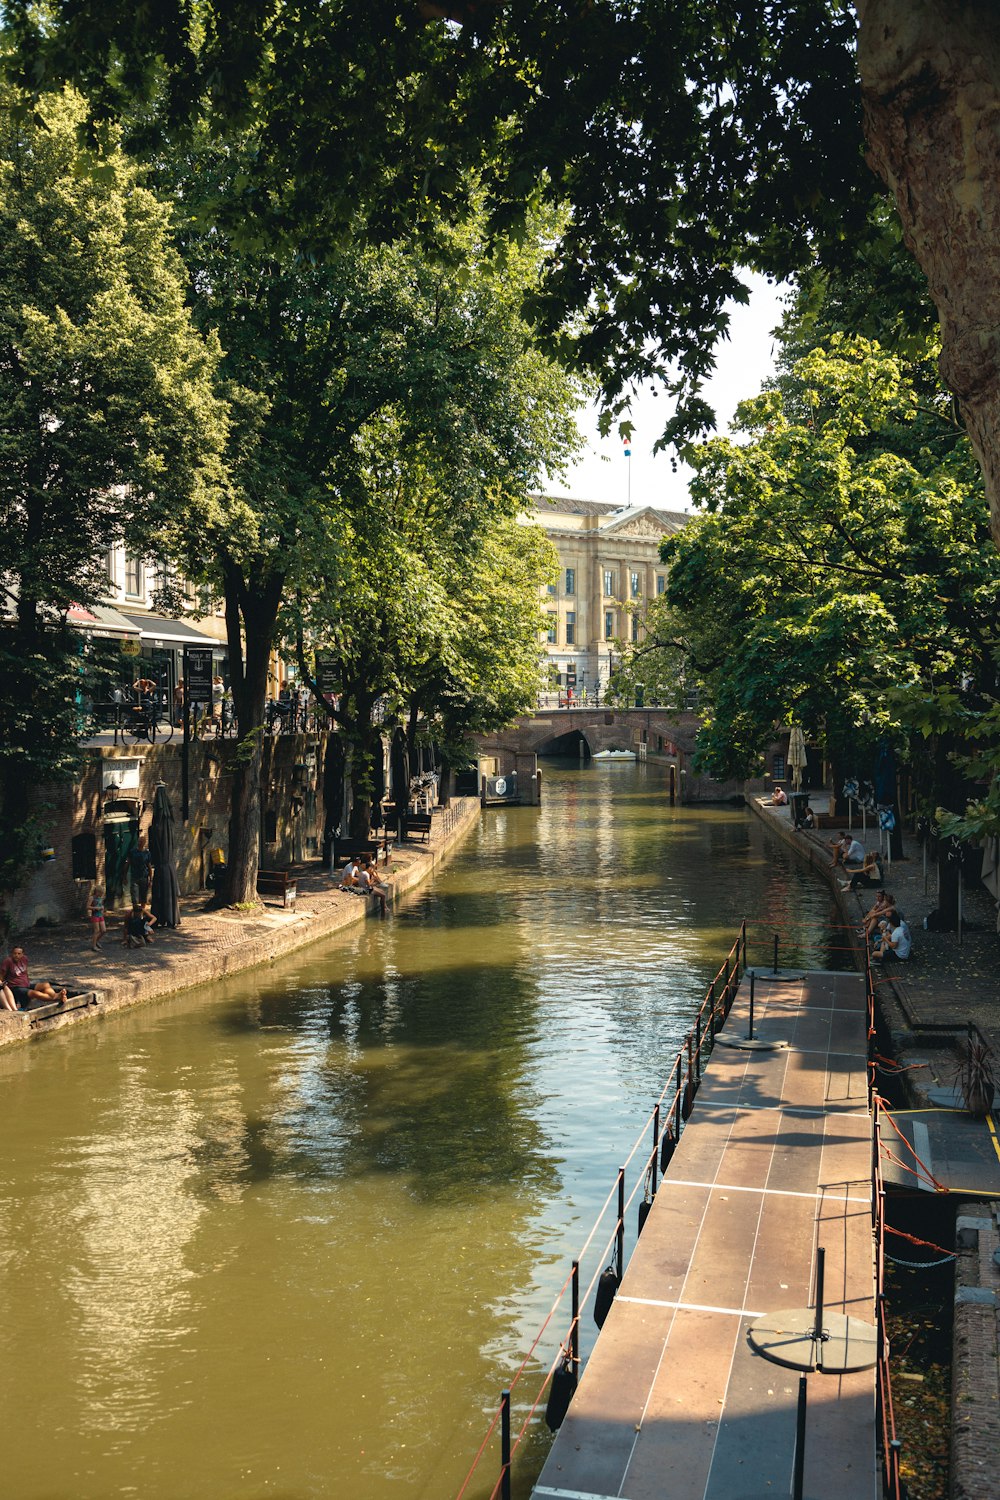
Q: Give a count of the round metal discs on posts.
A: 3